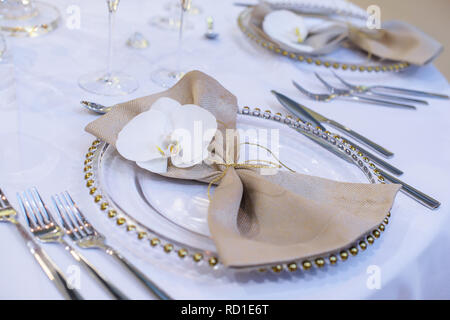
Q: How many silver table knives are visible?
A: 3